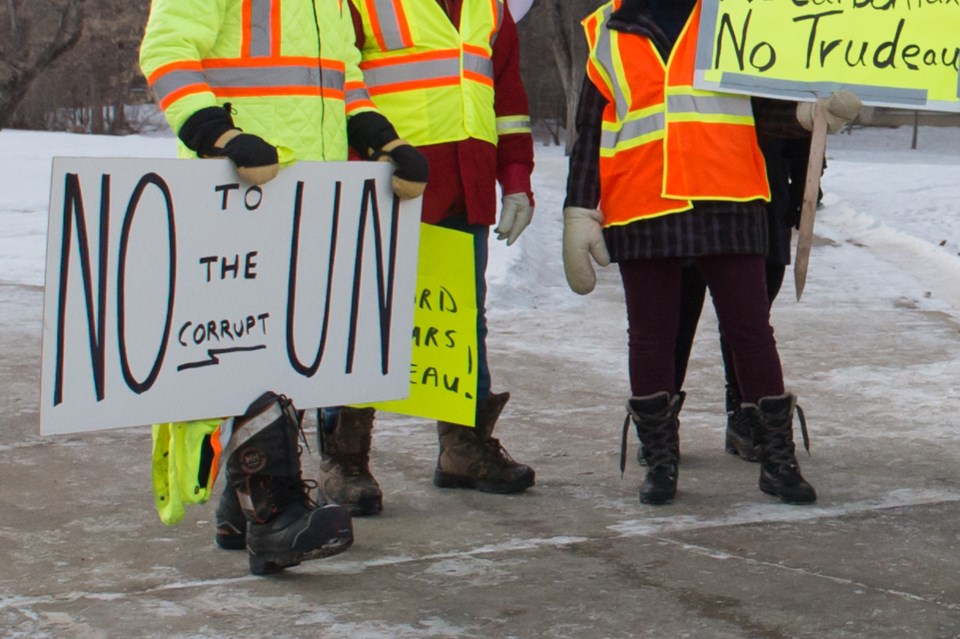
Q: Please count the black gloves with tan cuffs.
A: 2